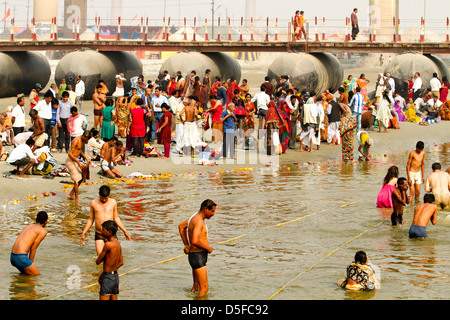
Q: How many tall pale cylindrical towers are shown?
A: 5